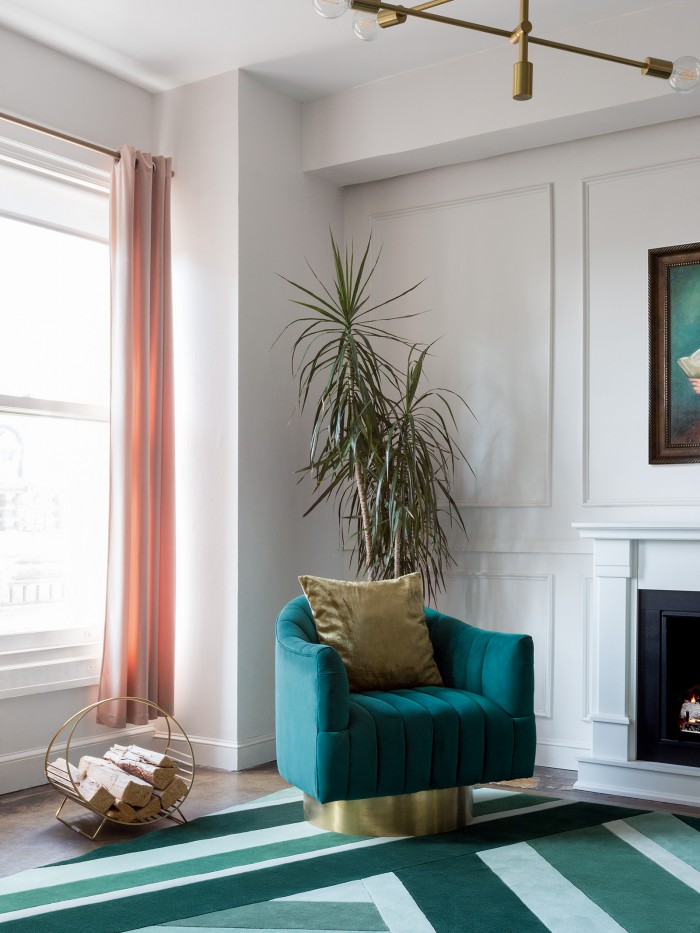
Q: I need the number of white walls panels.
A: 4